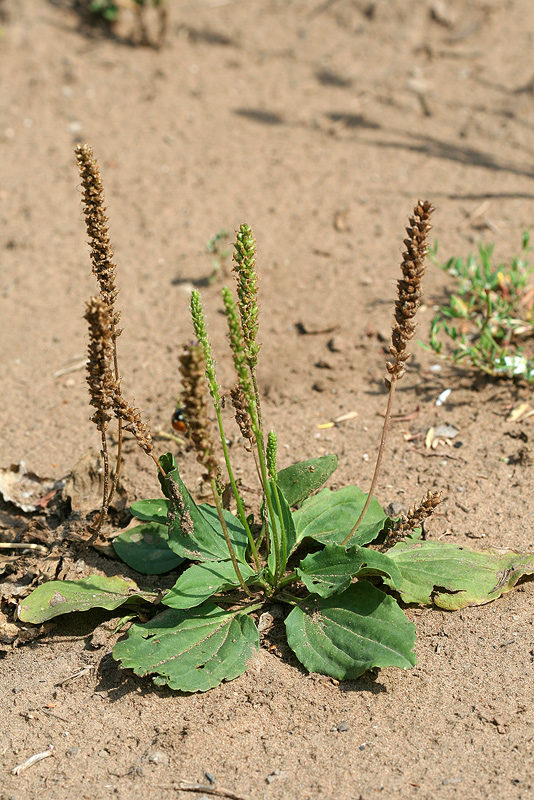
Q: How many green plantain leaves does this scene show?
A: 12